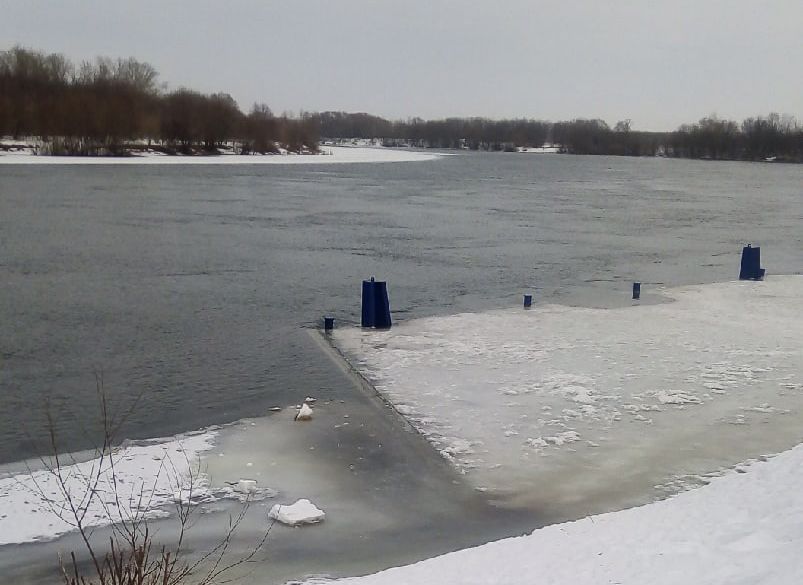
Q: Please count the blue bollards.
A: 5